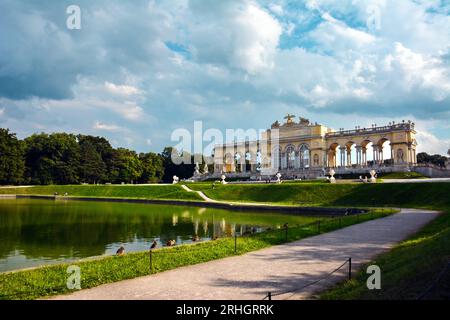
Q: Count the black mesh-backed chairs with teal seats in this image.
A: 0